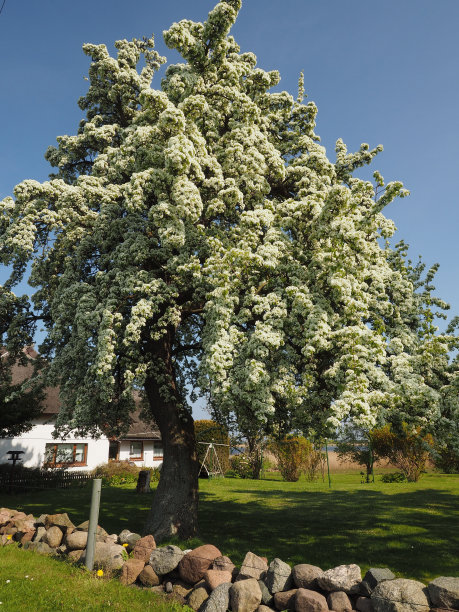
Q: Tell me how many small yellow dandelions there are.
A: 3